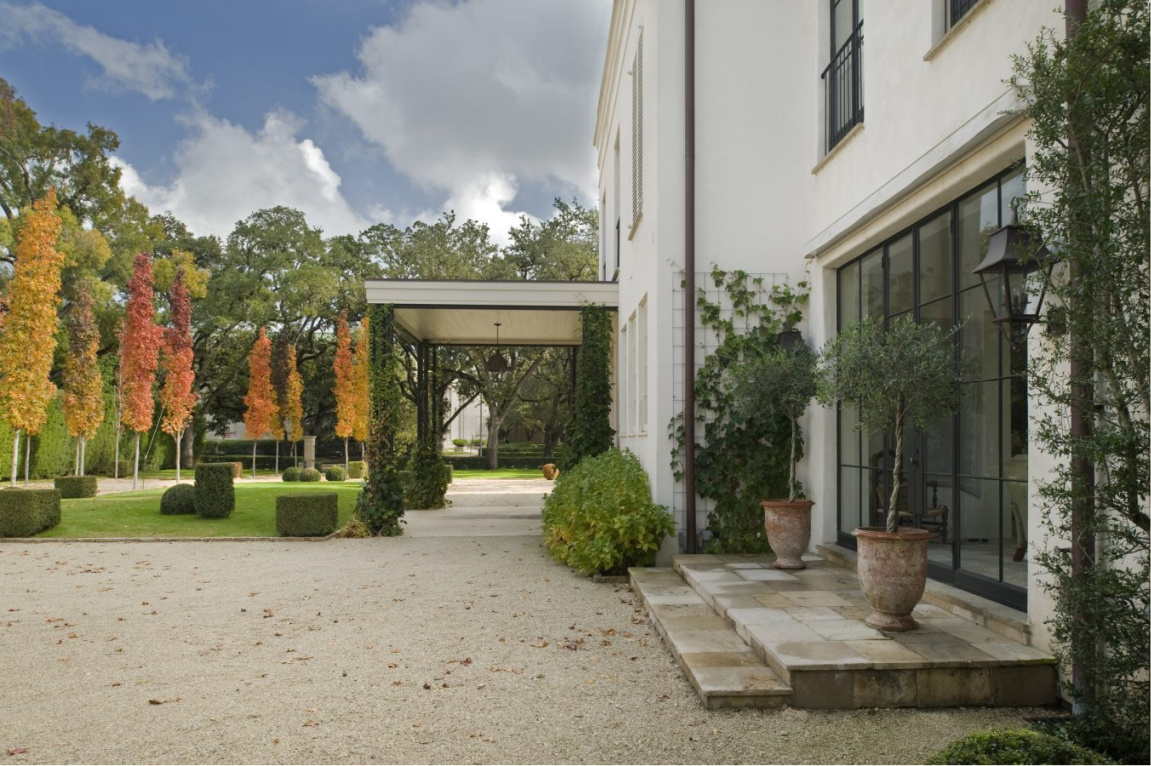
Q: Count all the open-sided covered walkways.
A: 1